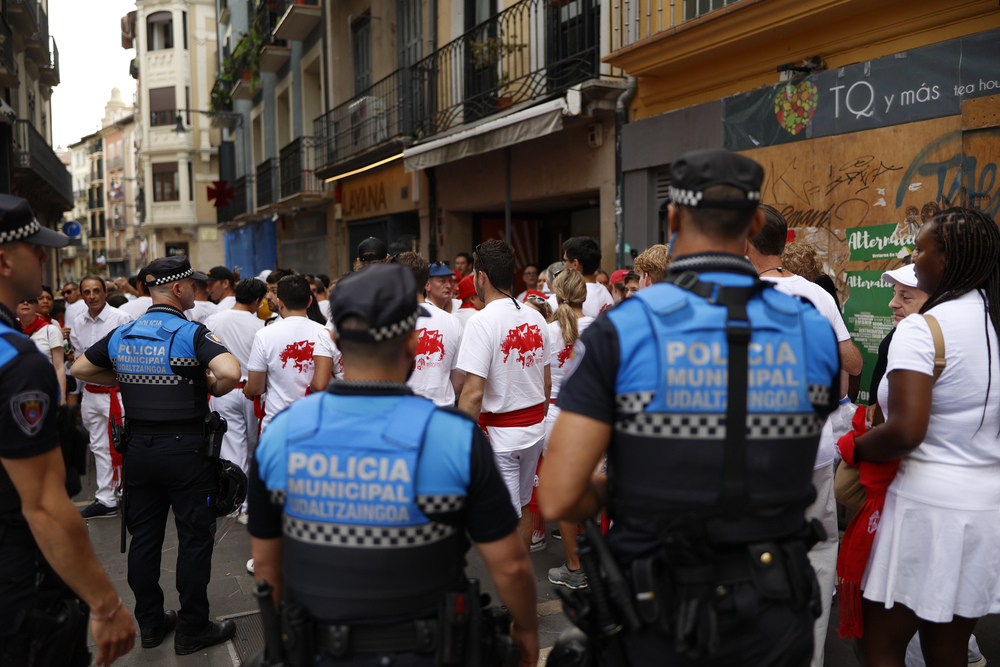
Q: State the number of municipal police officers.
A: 4